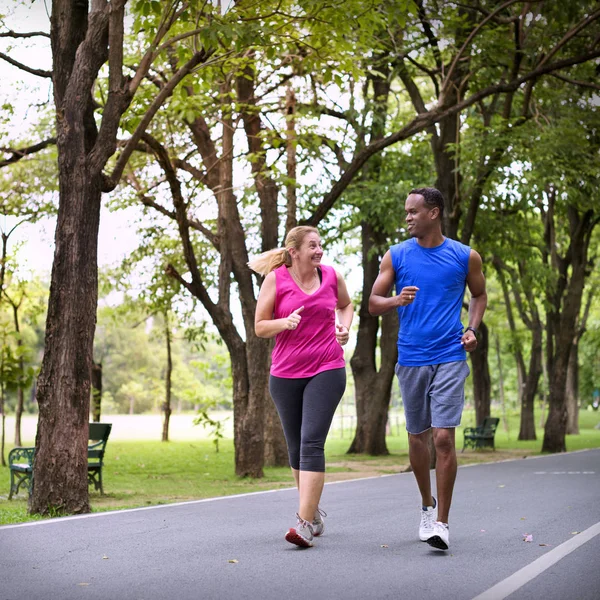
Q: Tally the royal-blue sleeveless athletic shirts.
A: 1